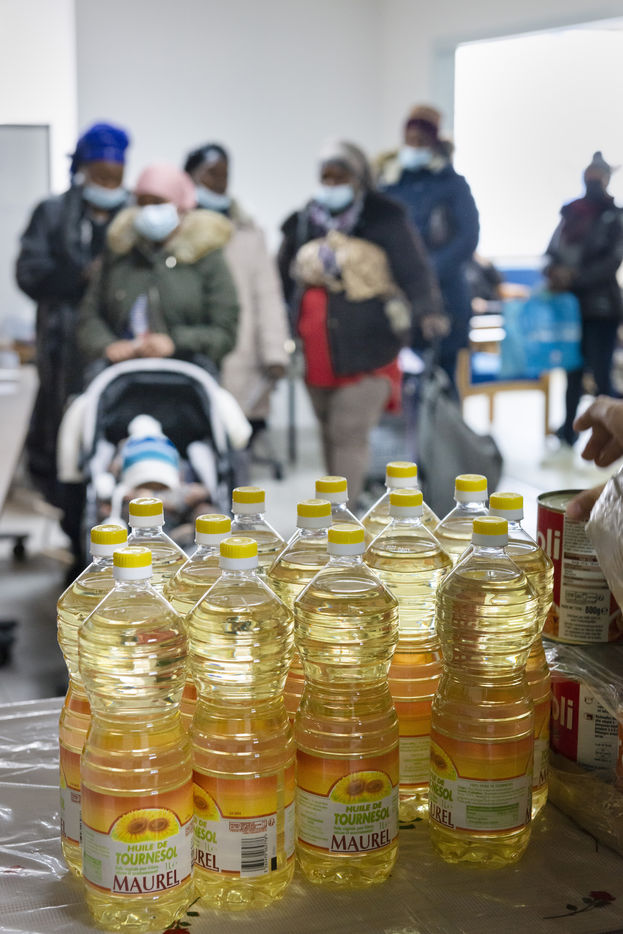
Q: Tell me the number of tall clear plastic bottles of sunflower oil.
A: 14